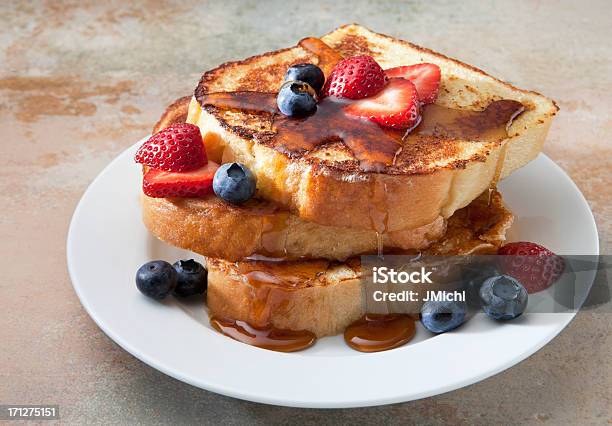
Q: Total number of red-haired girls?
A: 0